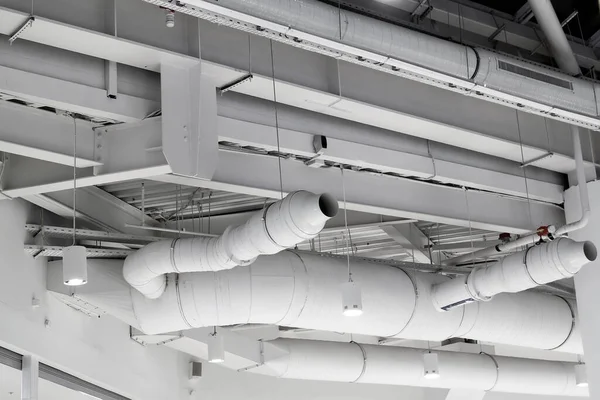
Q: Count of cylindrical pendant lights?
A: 5